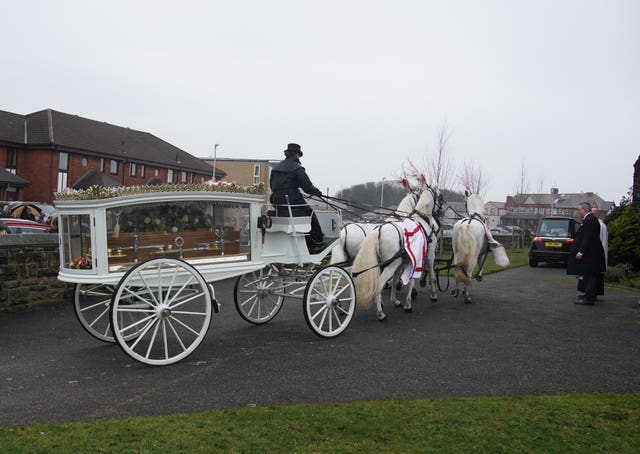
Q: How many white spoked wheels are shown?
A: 4